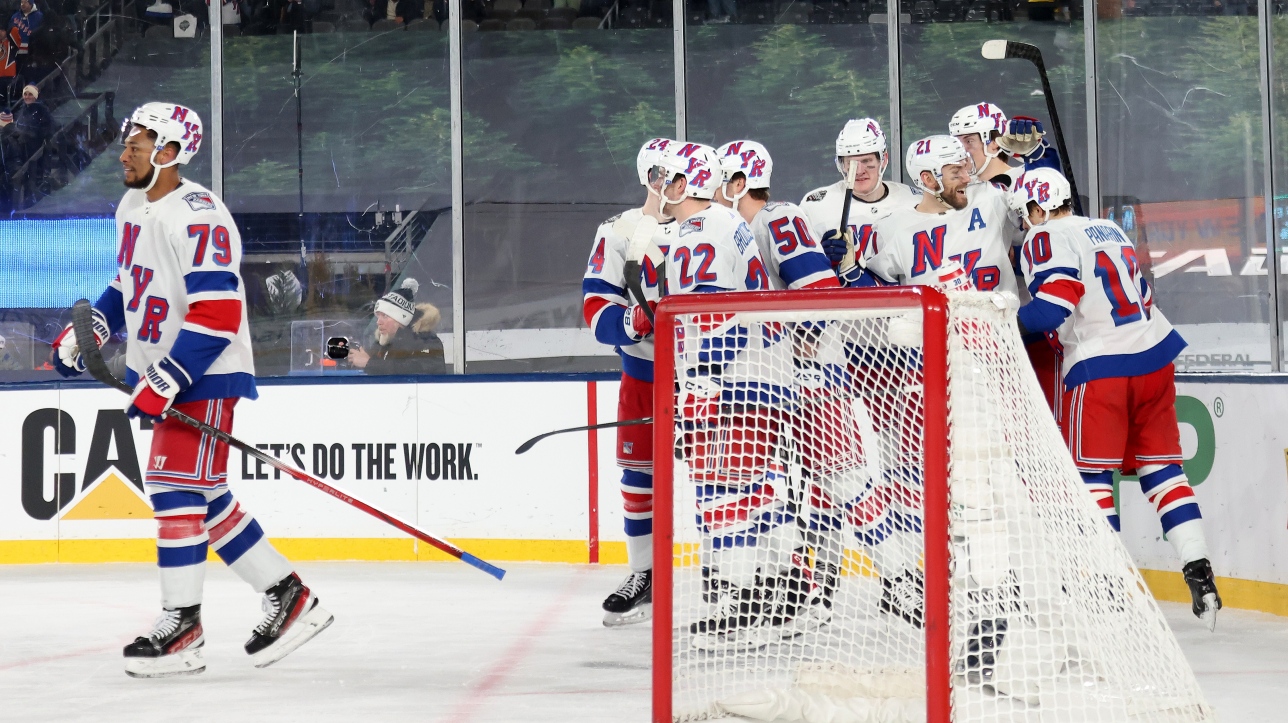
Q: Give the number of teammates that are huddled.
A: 7